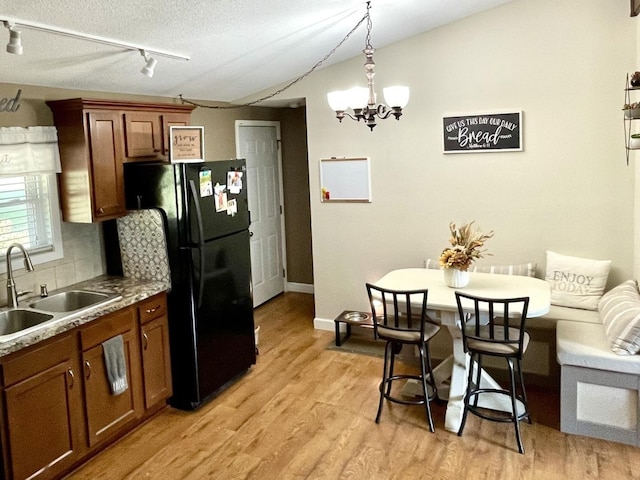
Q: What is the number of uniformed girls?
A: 0